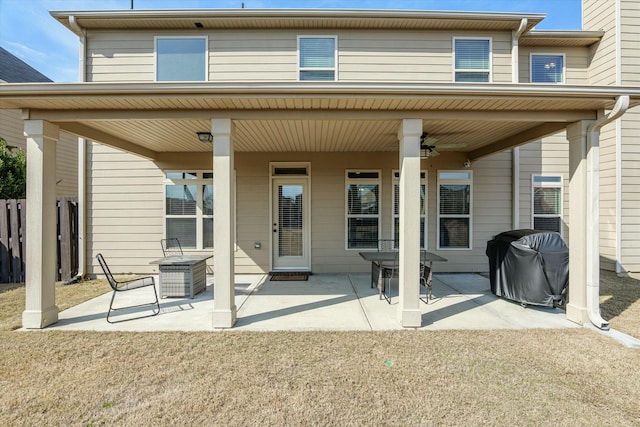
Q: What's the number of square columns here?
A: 4